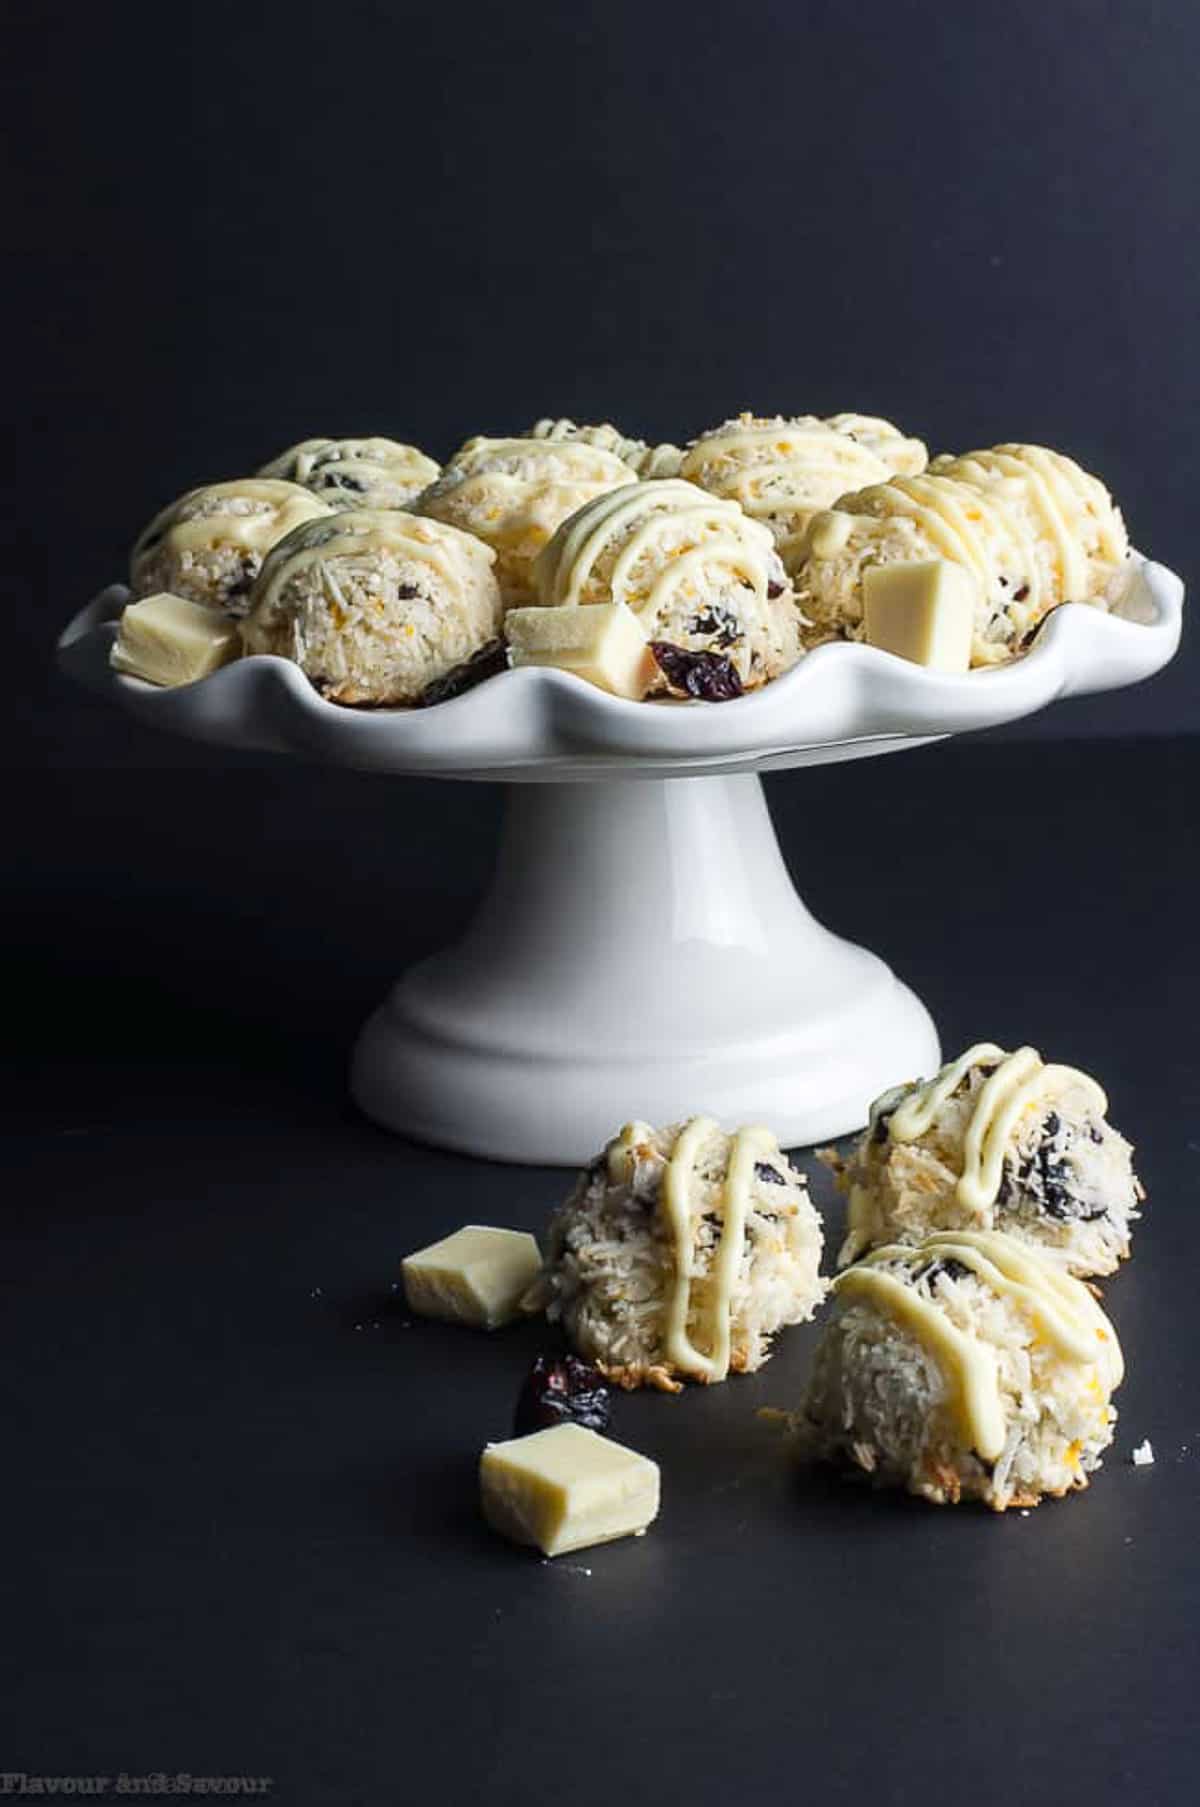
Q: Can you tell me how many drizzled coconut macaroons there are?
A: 13